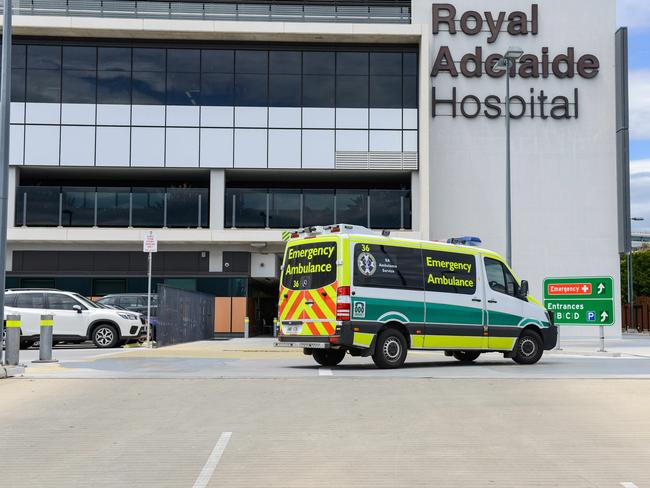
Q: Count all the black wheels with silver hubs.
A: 3